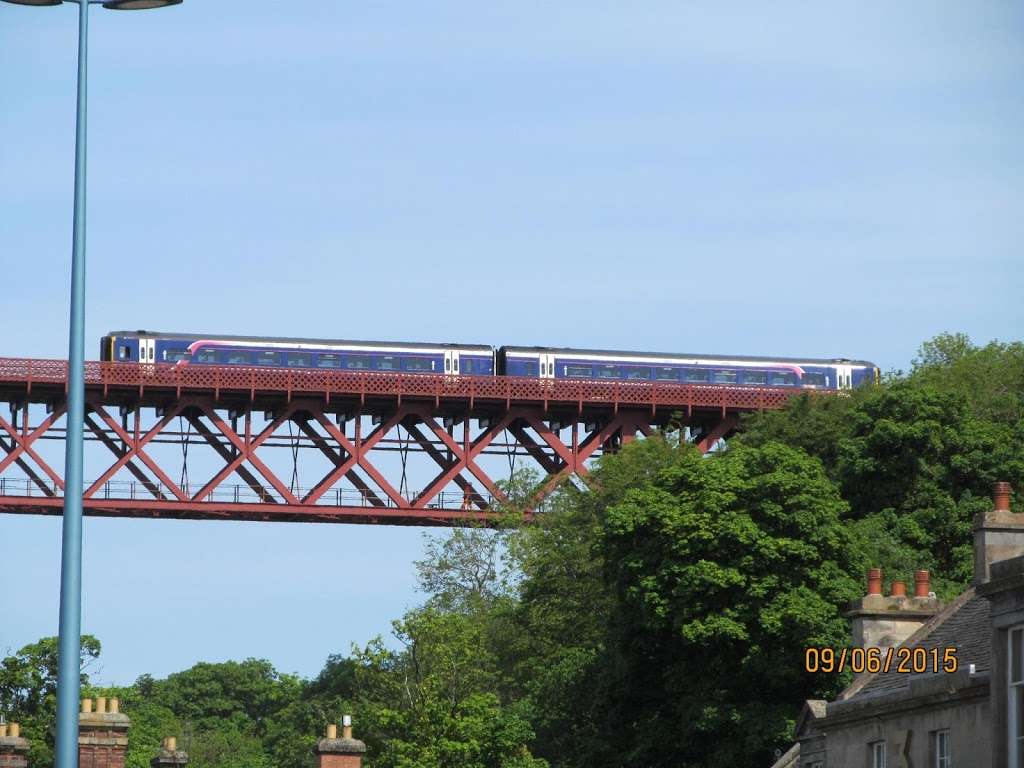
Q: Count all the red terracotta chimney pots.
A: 4